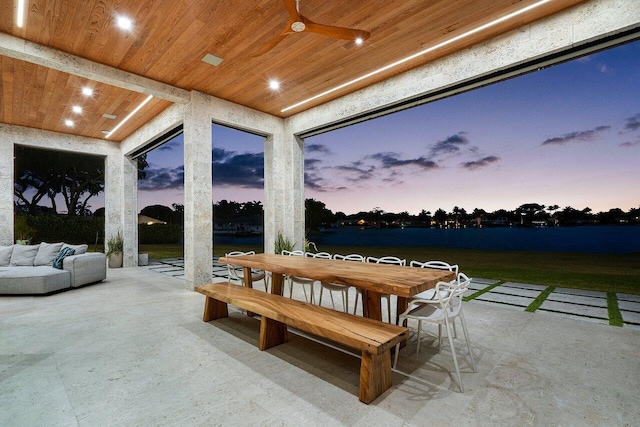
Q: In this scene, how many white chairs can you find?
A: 7